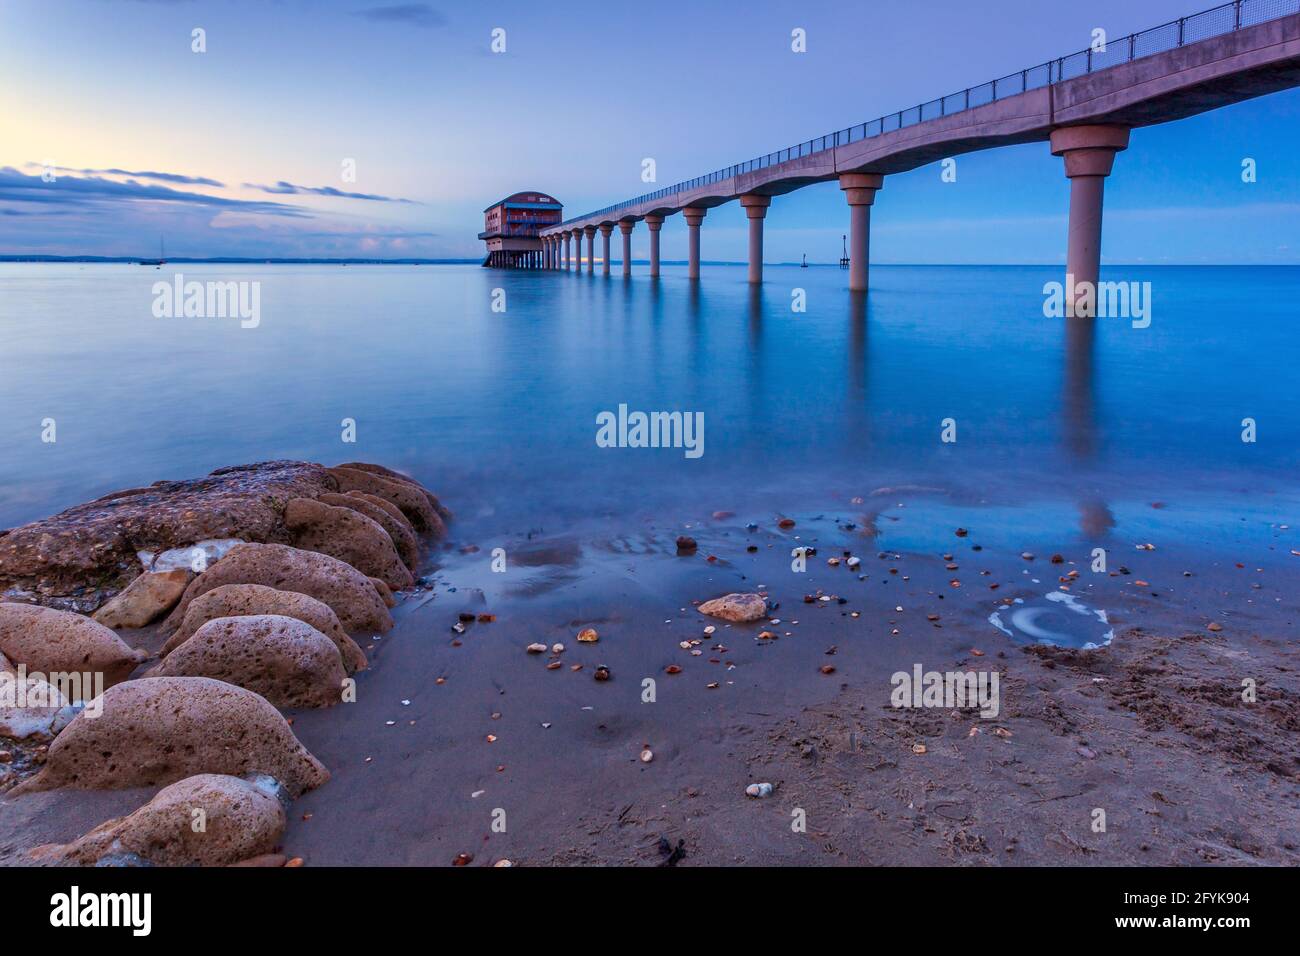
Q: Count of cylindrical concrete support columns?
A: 13